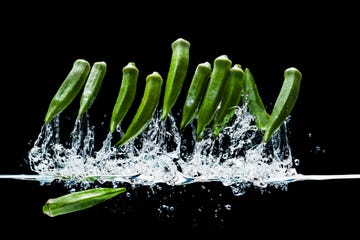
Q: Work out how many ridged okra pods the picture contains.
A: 11